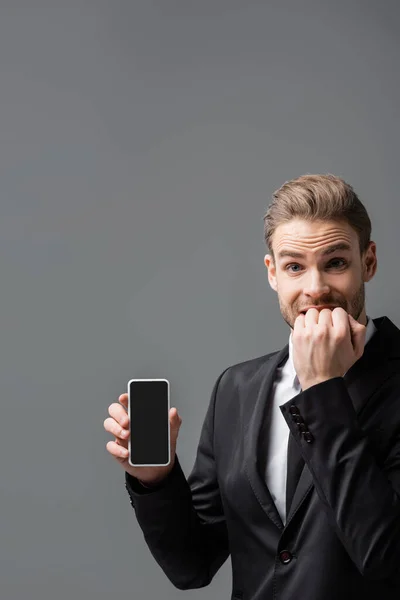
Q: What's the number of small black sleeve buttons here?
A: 4